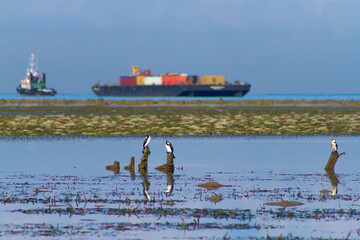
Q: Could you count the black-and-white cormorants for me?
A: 3